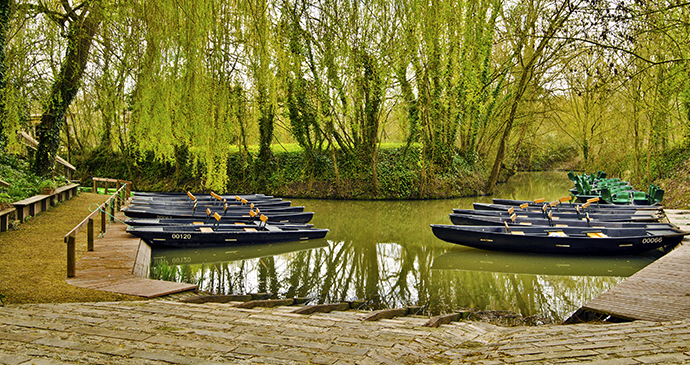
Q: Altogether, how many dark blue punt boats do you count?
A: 12